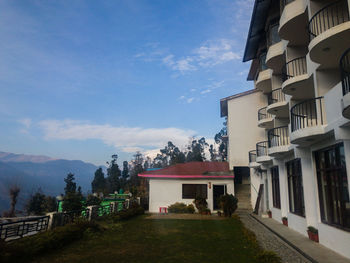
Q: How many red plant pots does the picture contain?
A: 3